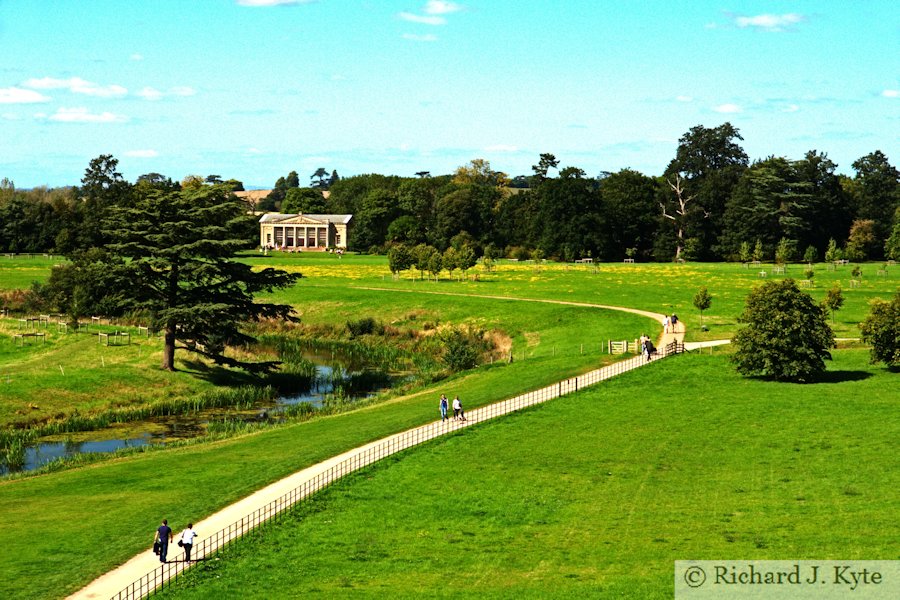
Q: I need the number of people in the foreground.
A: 2